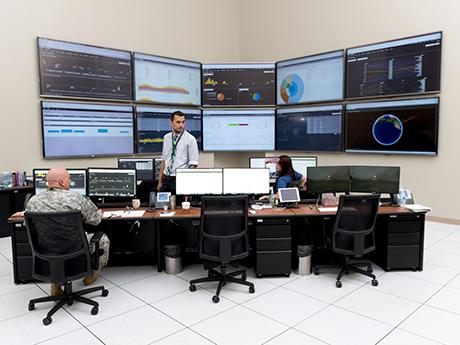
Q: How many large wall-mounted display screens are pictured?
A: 10